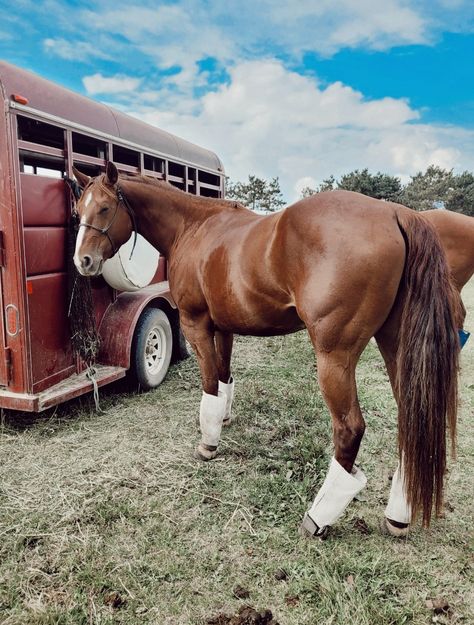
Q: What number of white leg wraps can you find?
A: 4